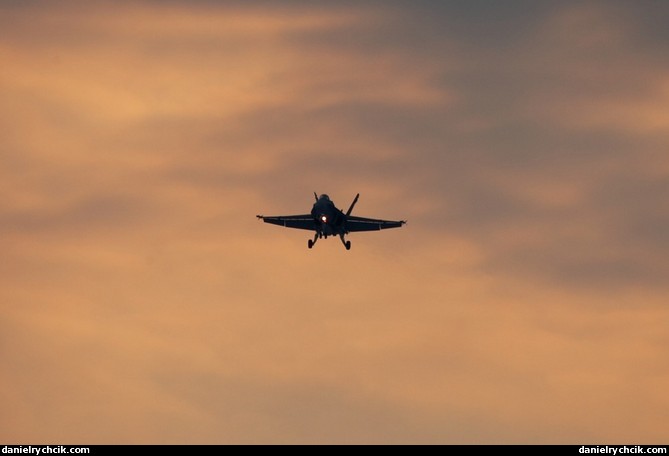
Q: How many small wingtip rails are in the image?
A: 2